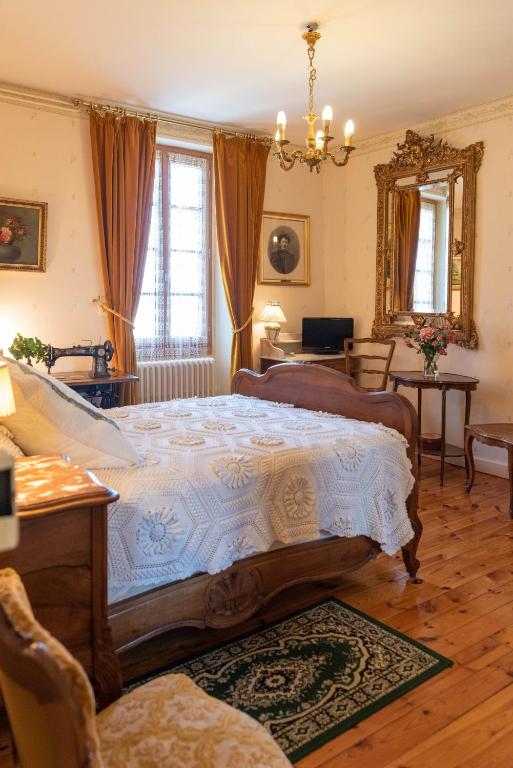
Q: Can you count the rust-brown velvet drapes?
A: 2